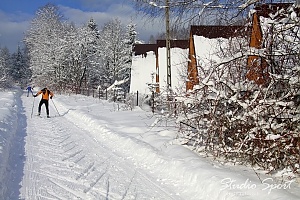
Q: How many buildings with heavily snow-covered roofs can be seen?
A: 4